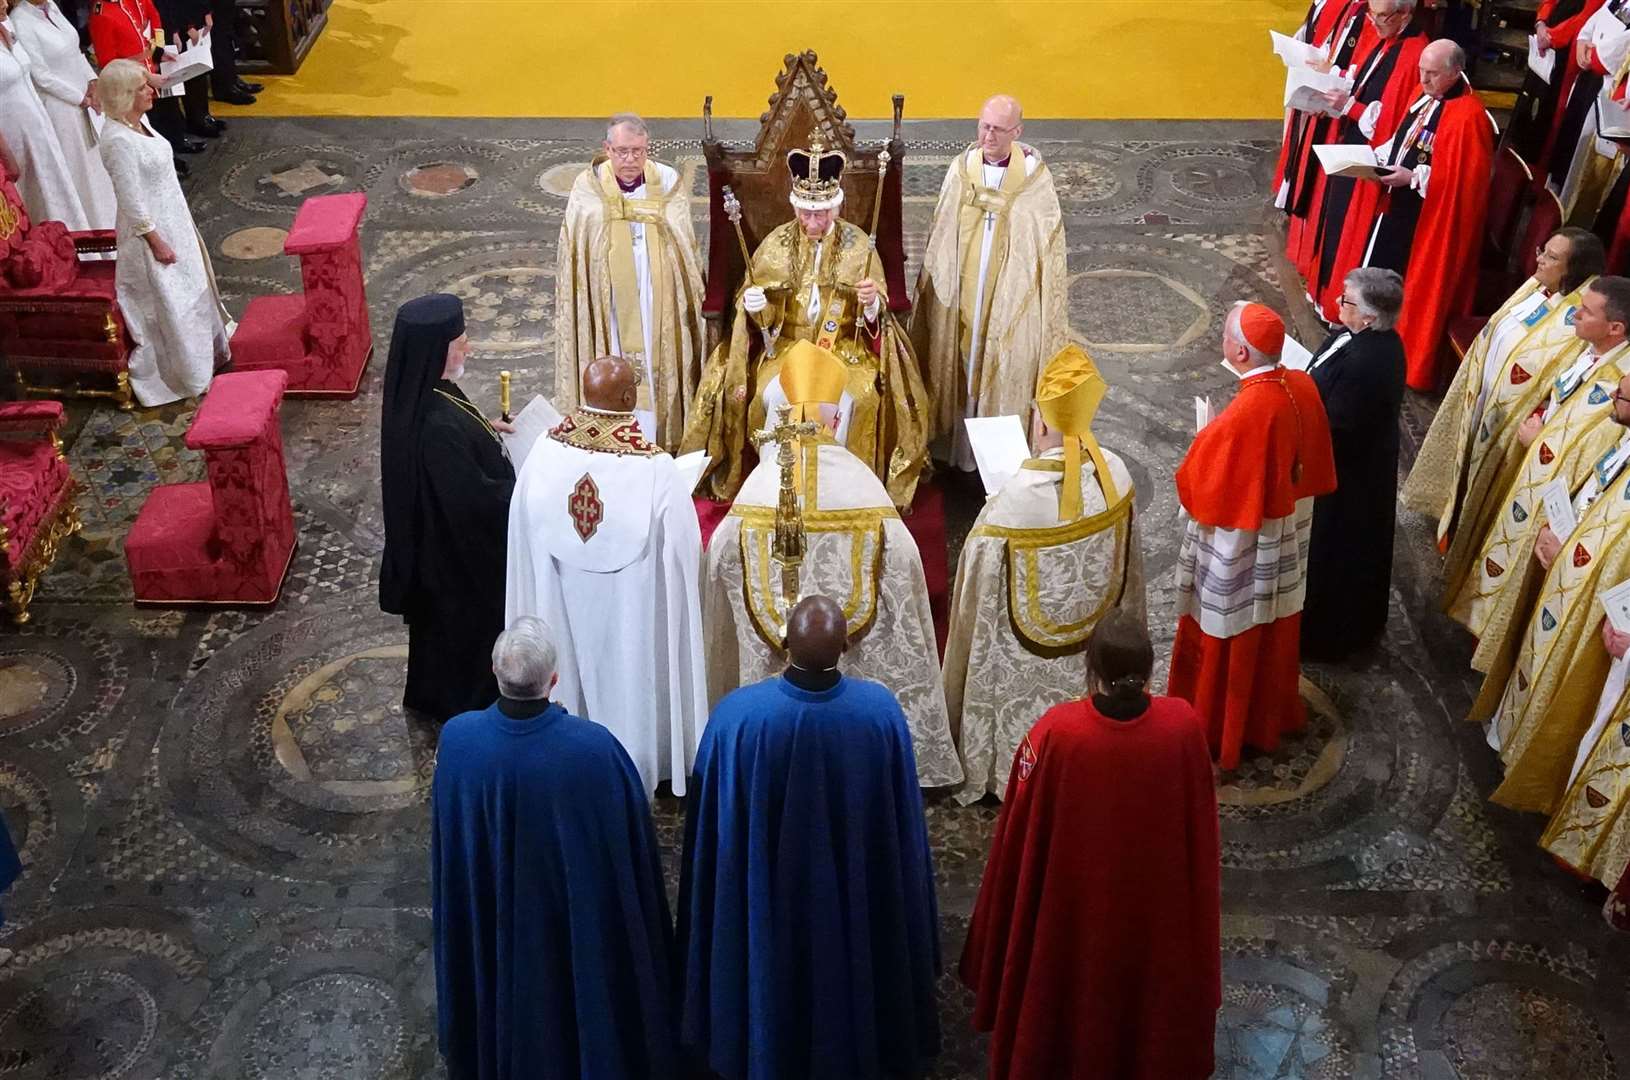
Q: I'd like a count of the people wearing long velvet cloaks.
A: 3